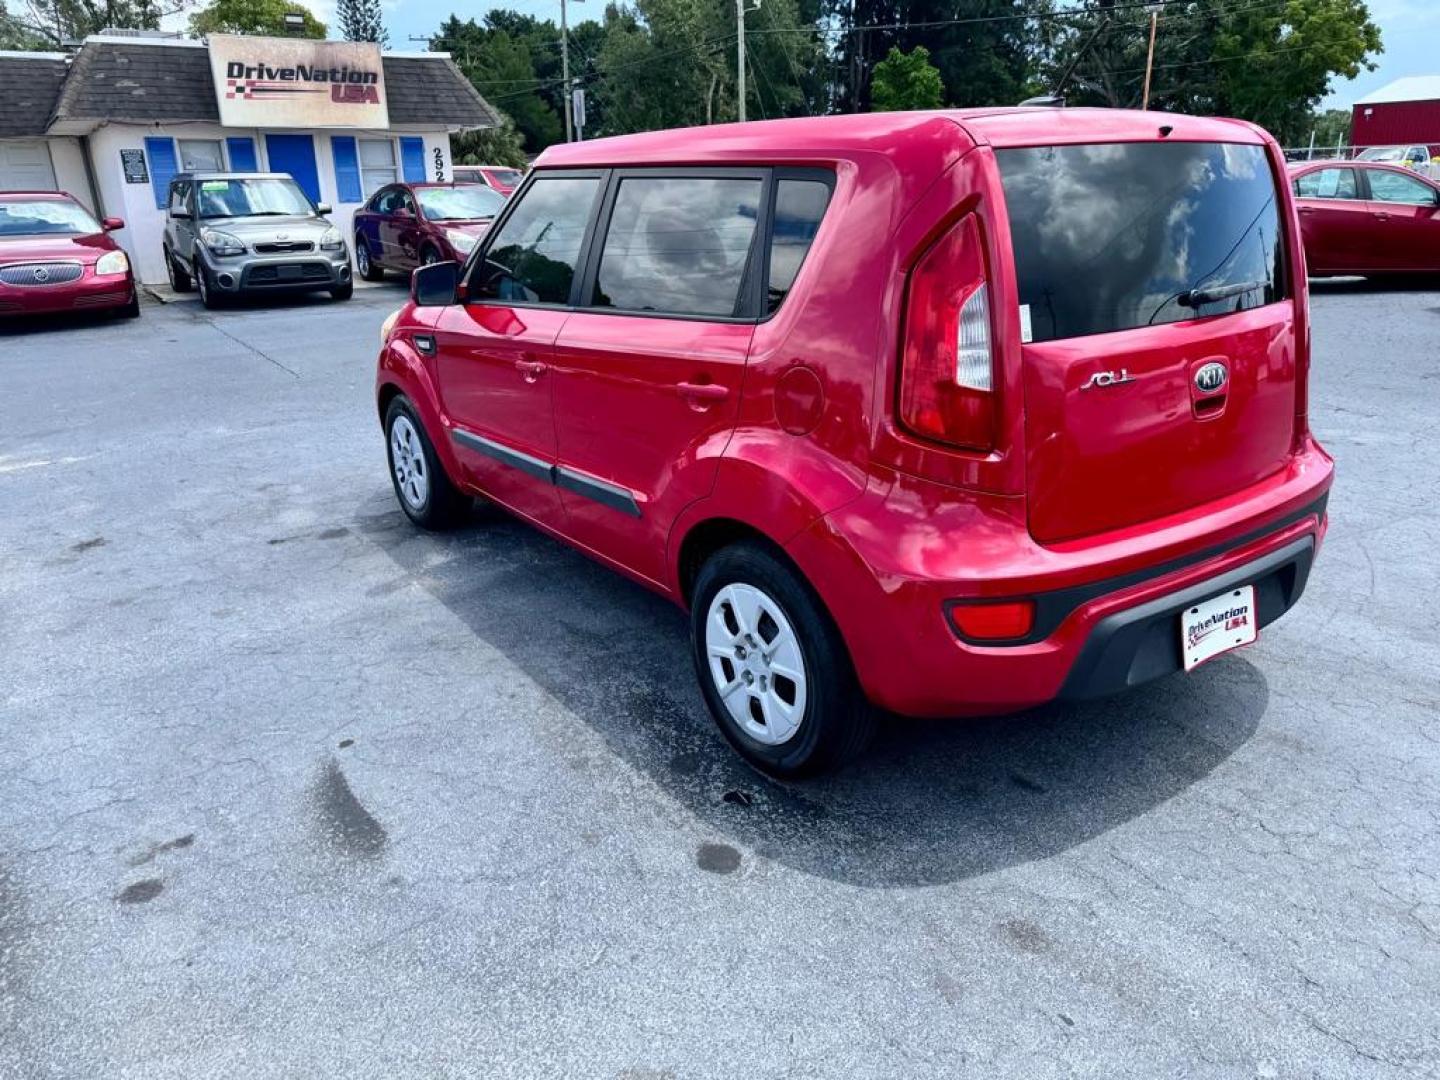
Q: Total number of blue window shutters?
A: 4